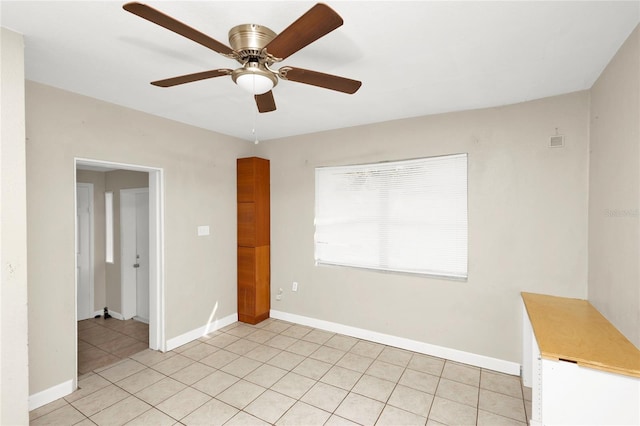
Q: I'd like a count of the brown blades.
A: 5